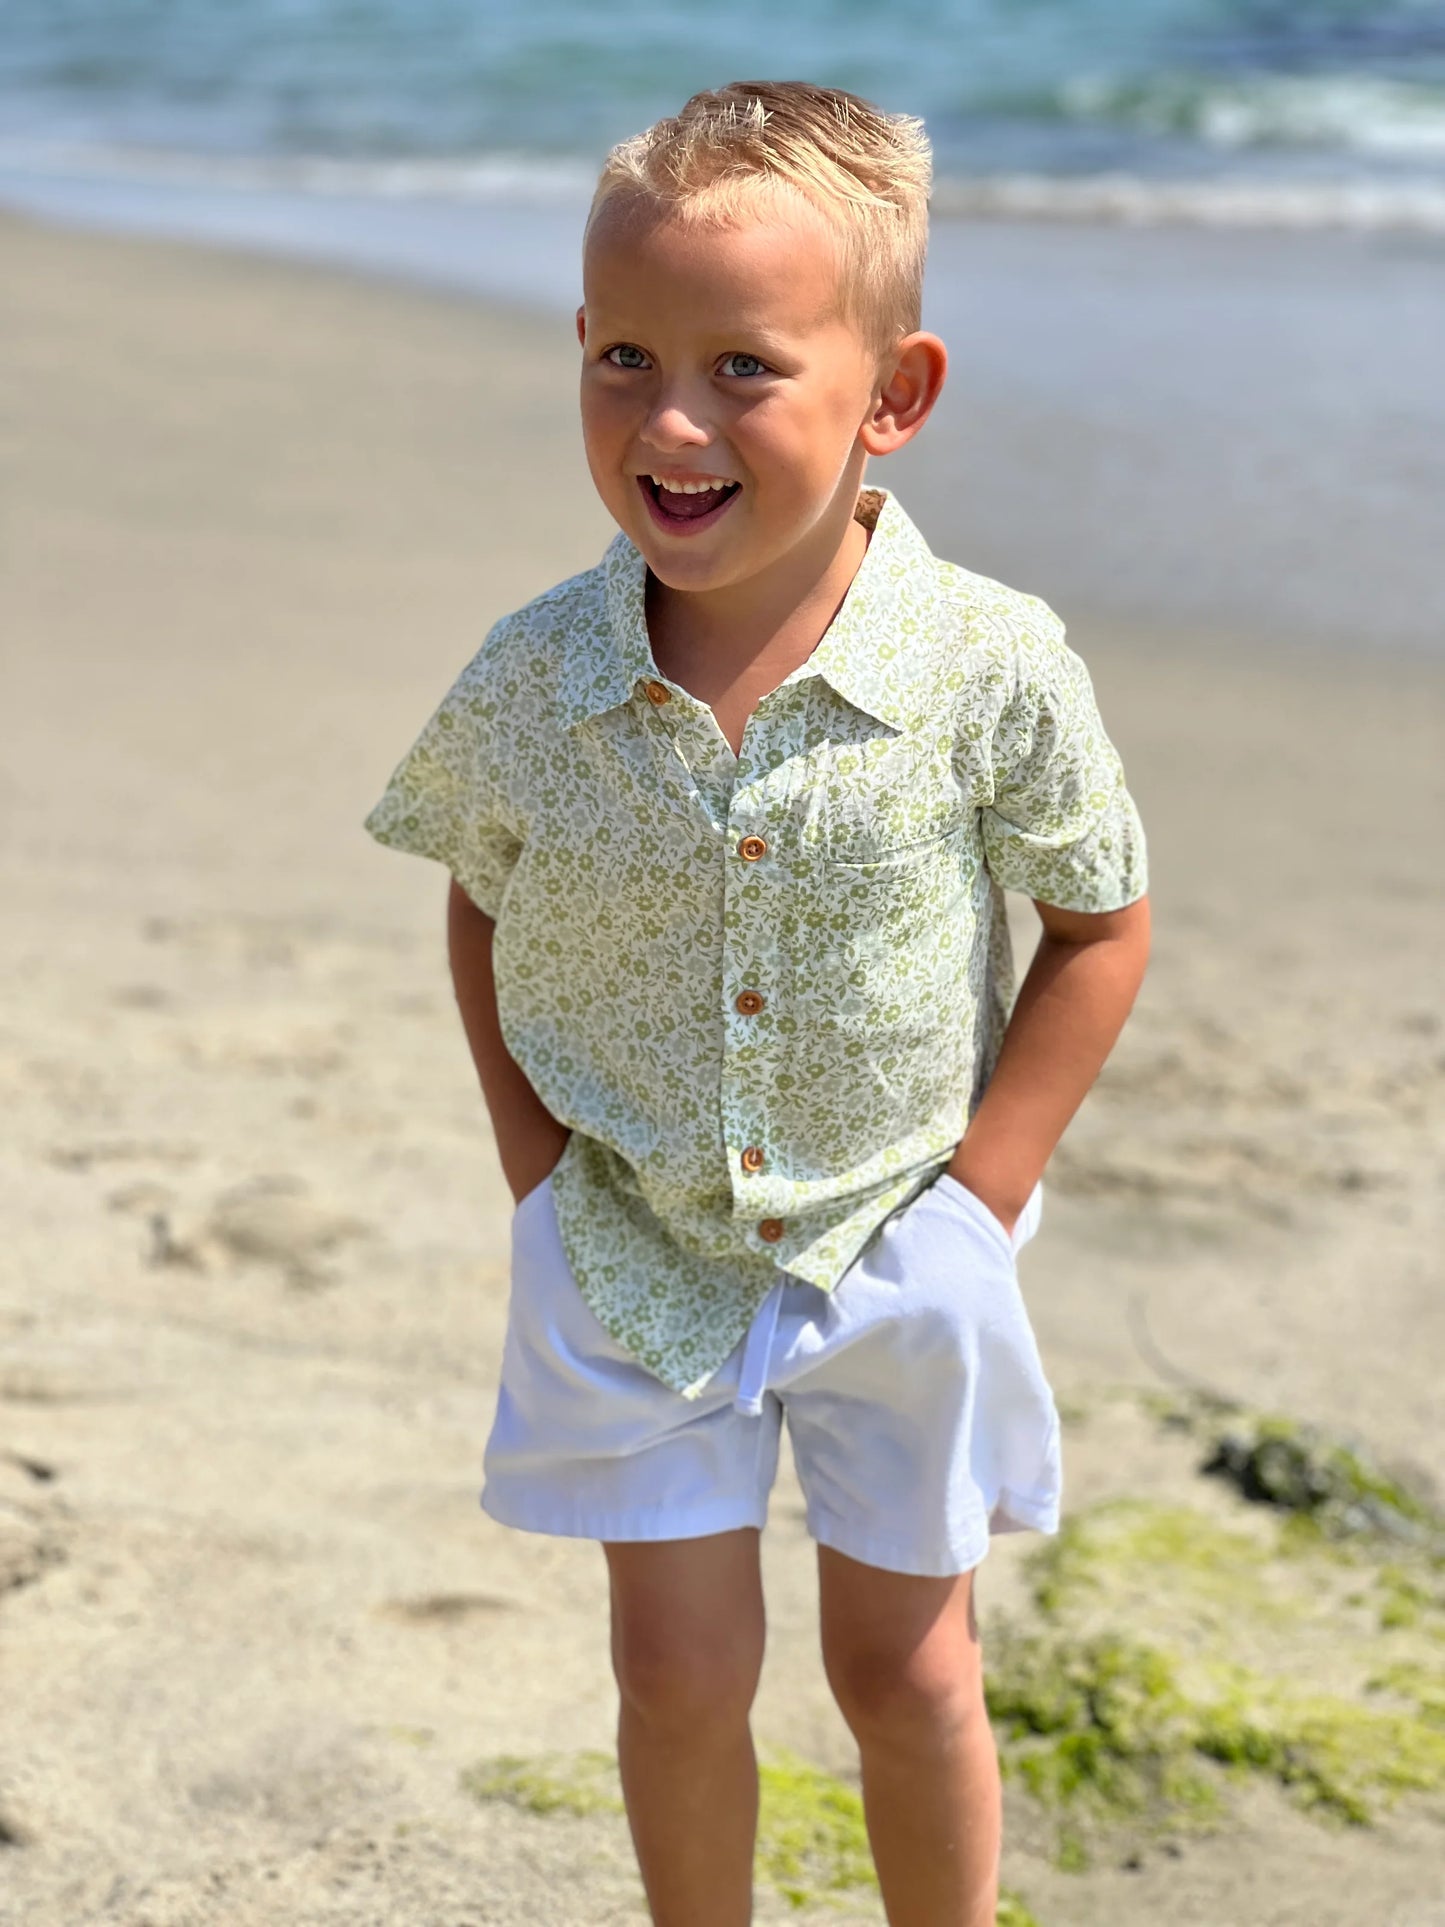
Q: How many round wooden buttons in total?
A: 5